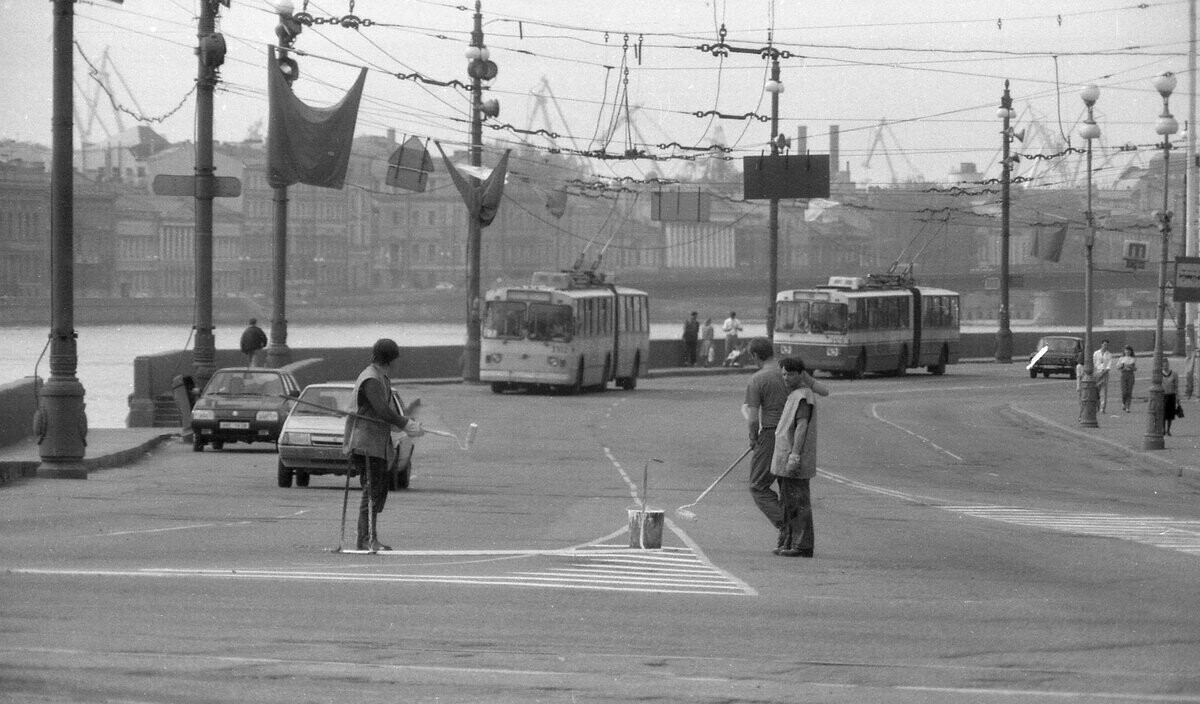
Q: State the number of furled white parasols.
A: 0